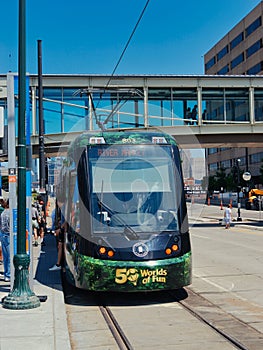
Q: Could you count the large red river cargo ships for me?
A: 0